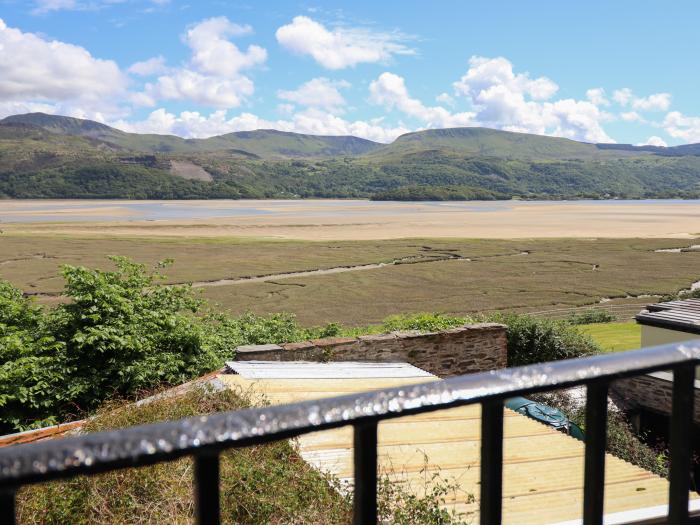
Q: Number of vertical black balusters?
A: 6